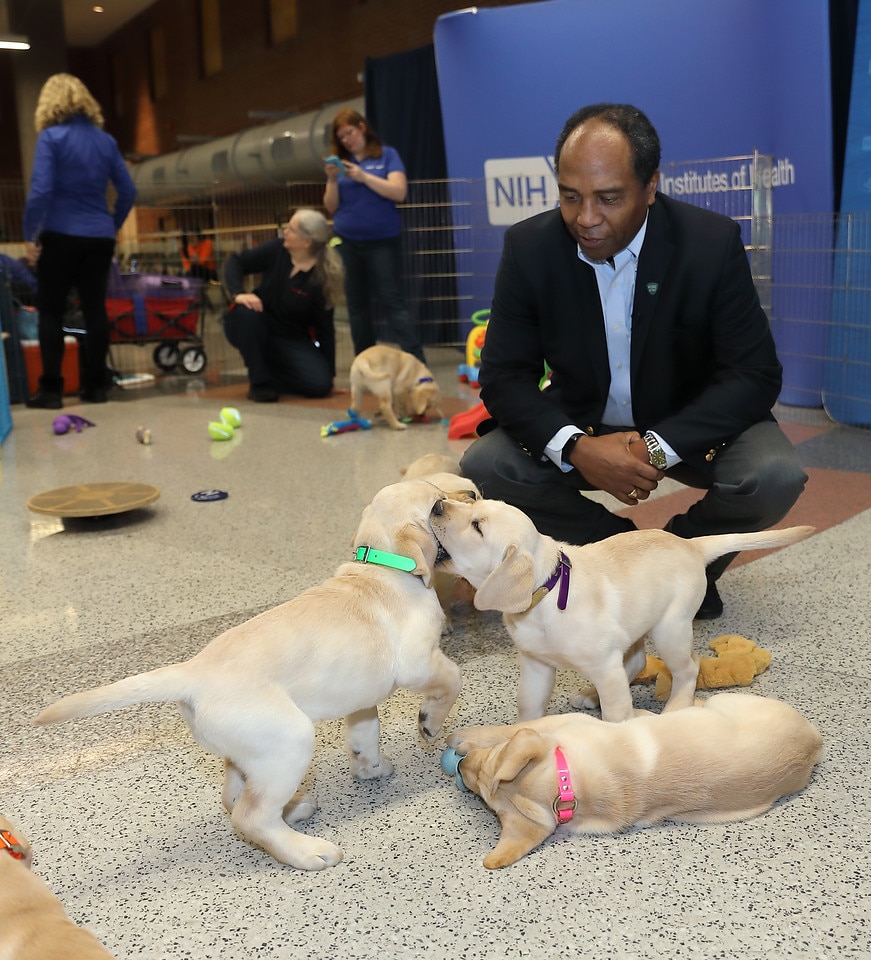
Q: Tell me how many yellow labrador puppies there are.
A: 6